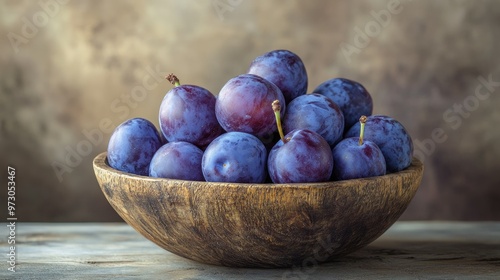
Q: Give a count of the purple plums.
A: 11